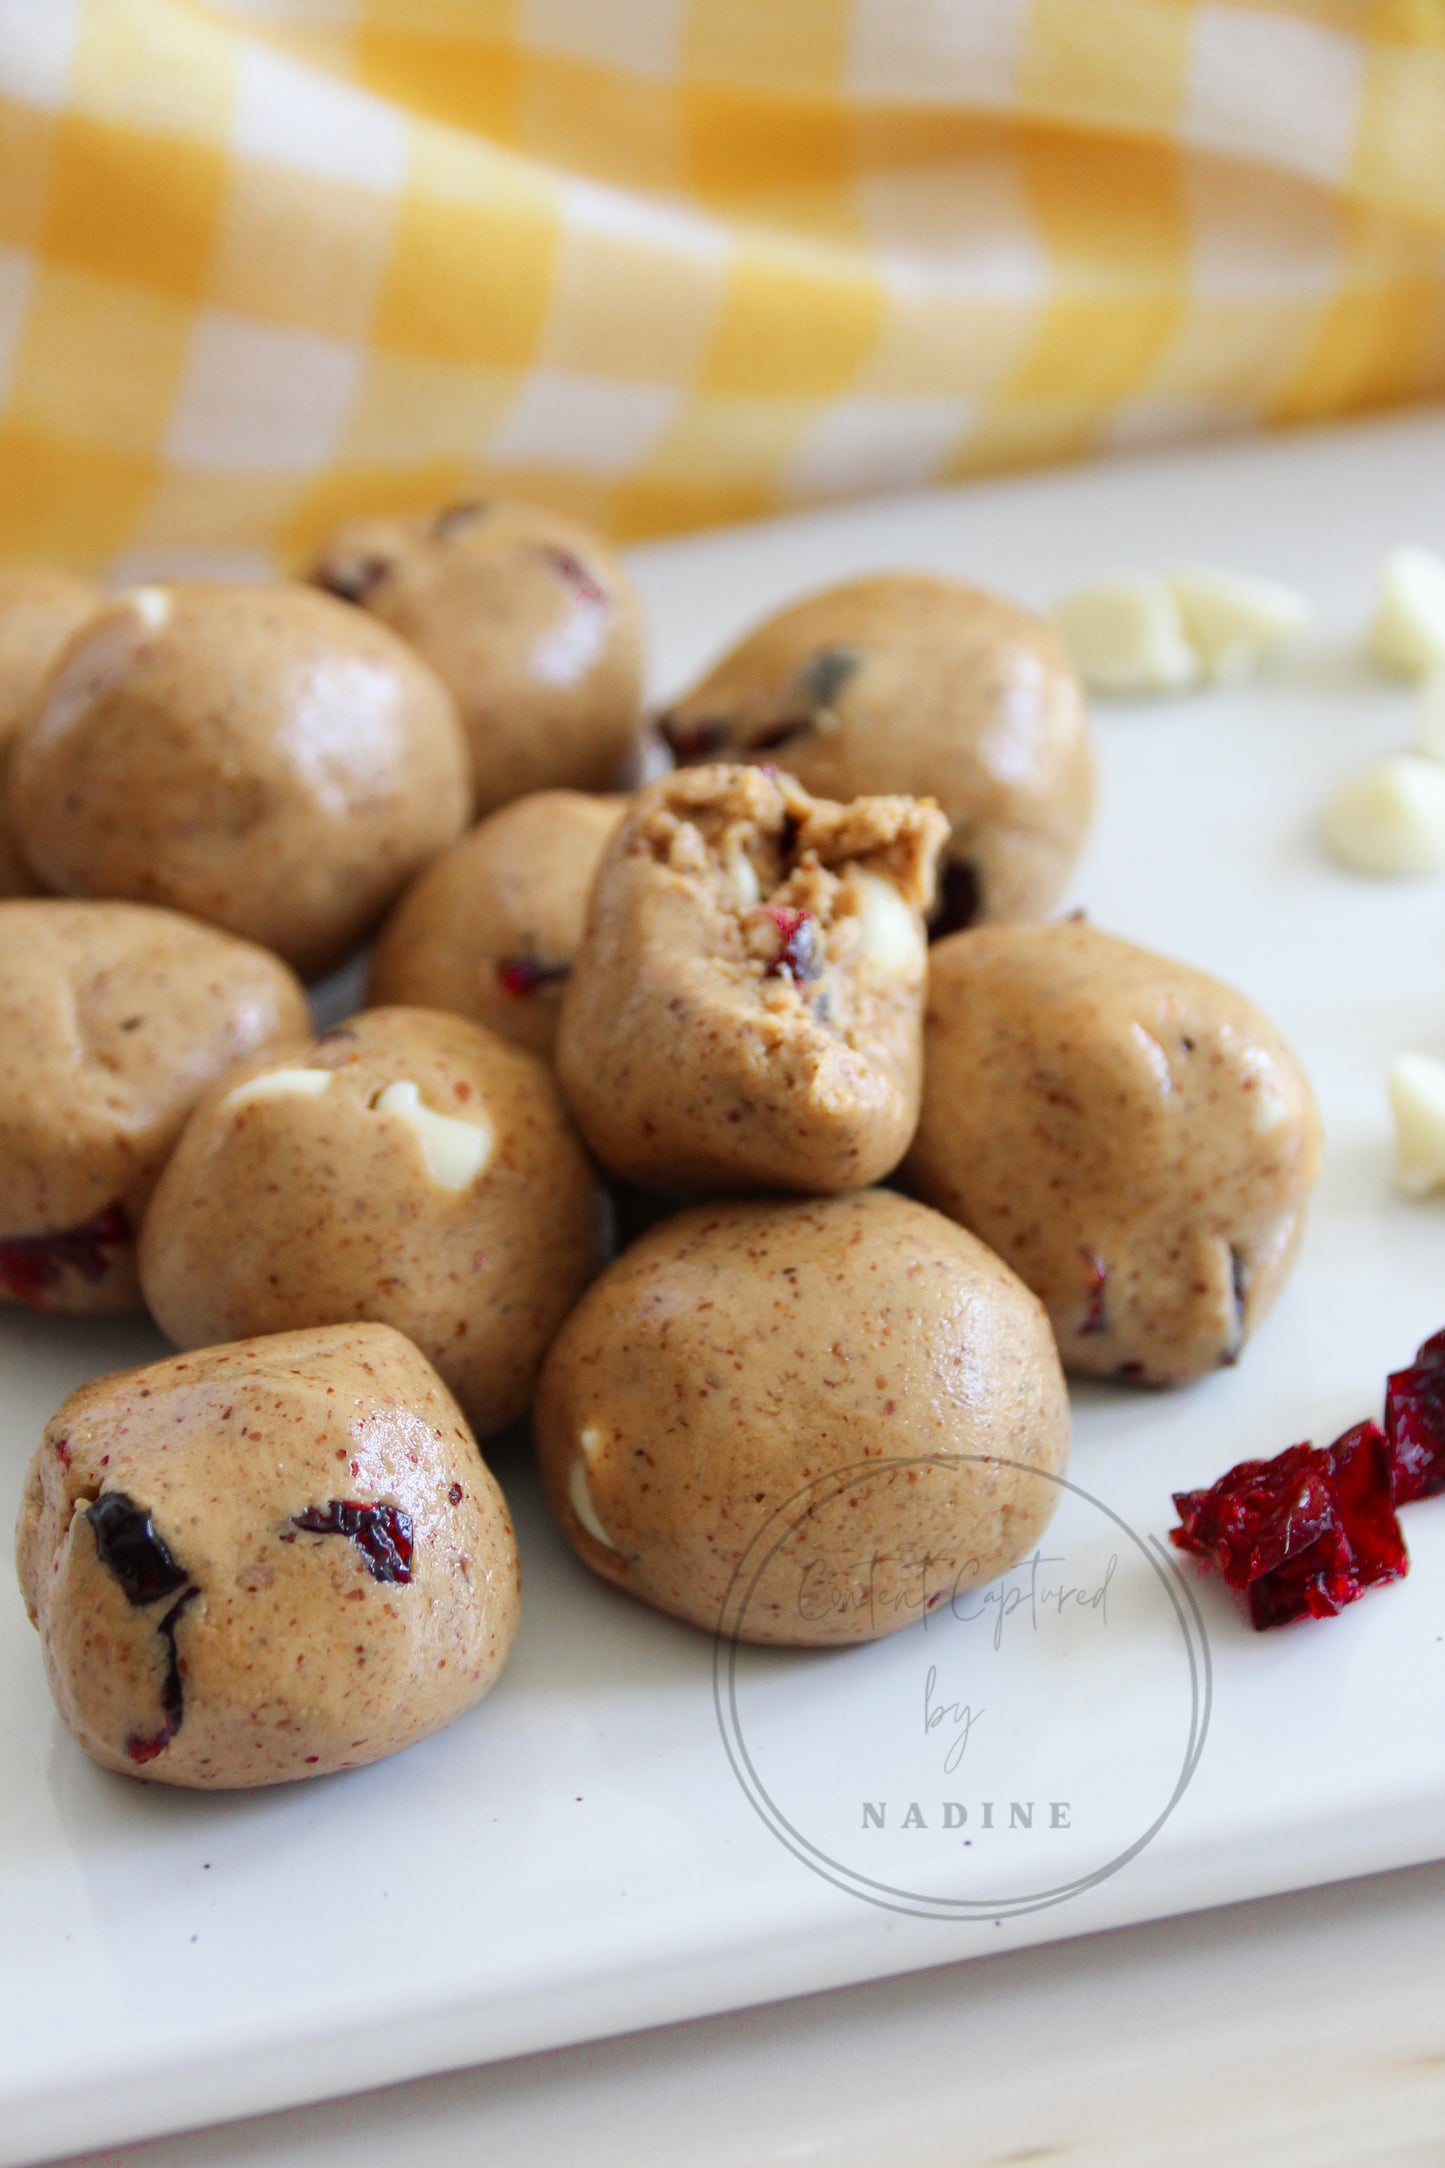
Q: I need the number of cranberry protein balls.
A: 11